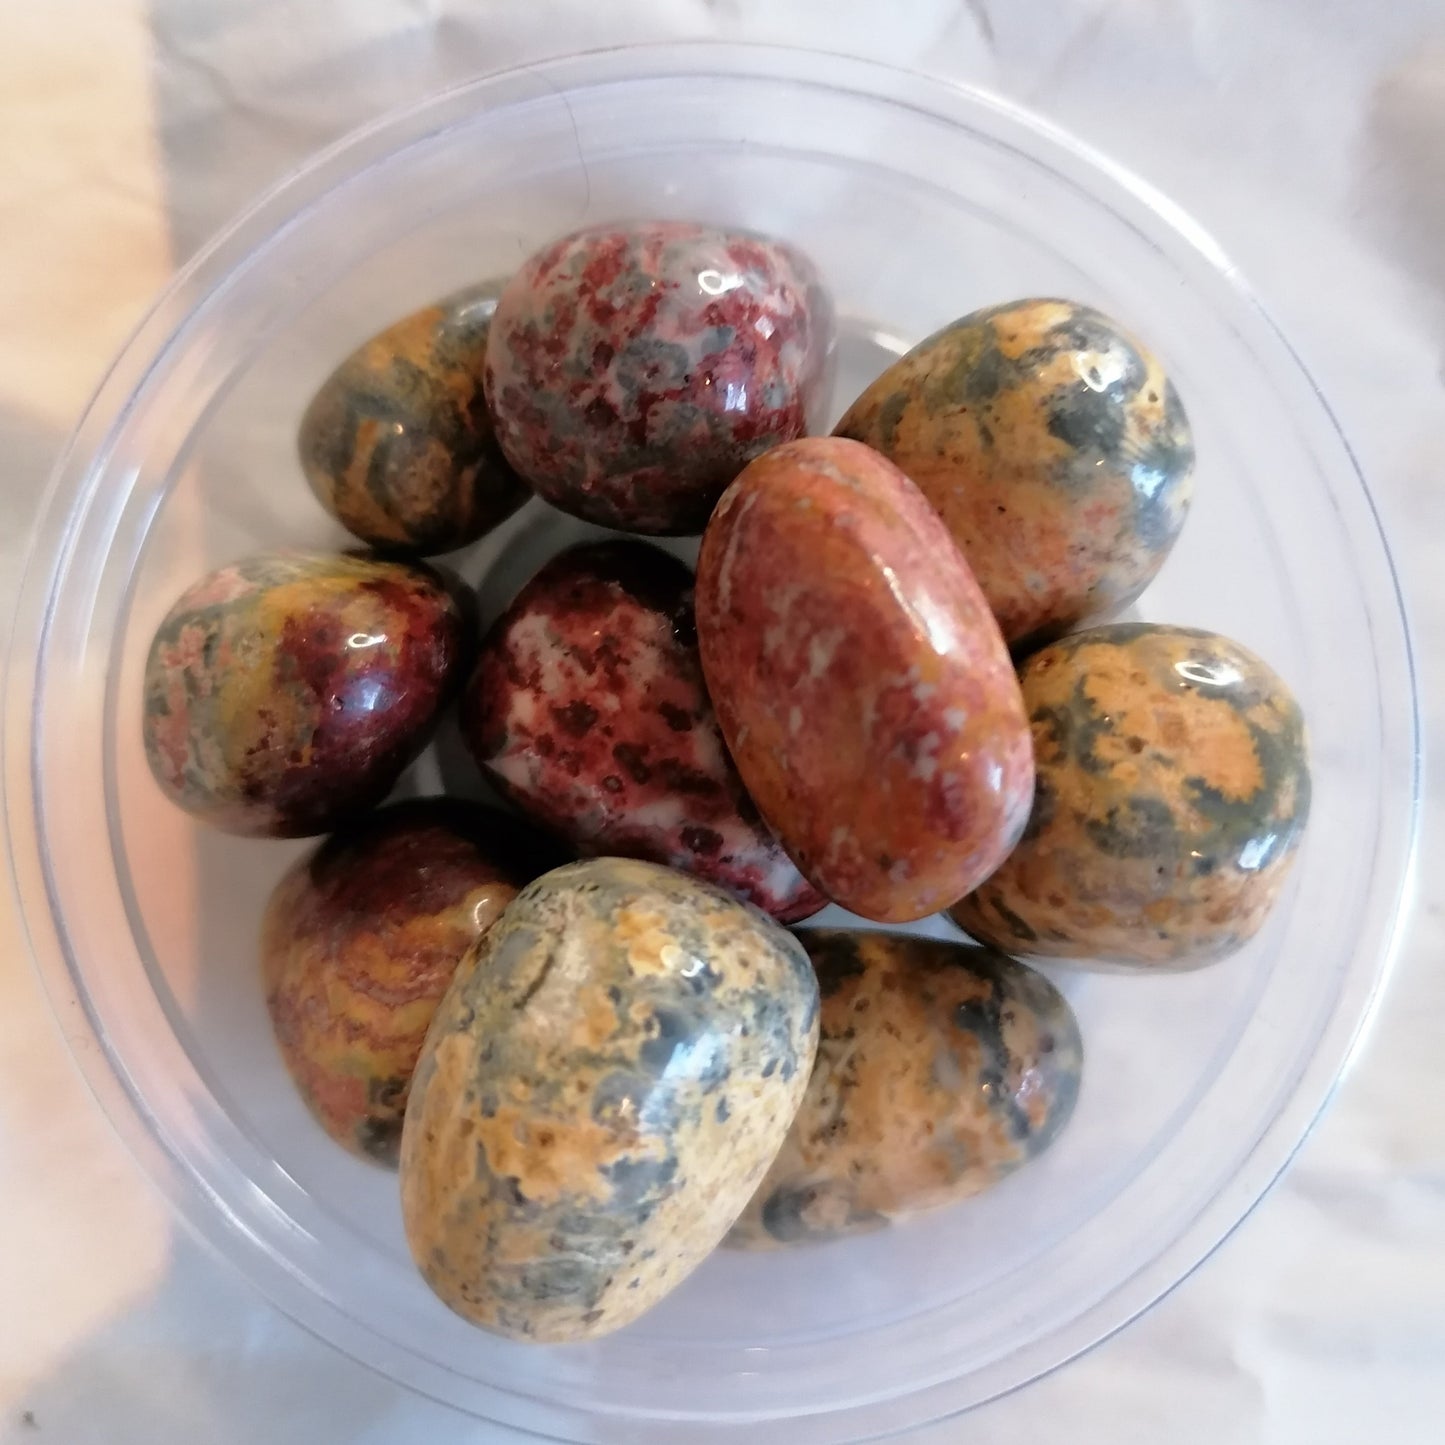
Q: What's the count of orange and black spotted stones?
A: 5